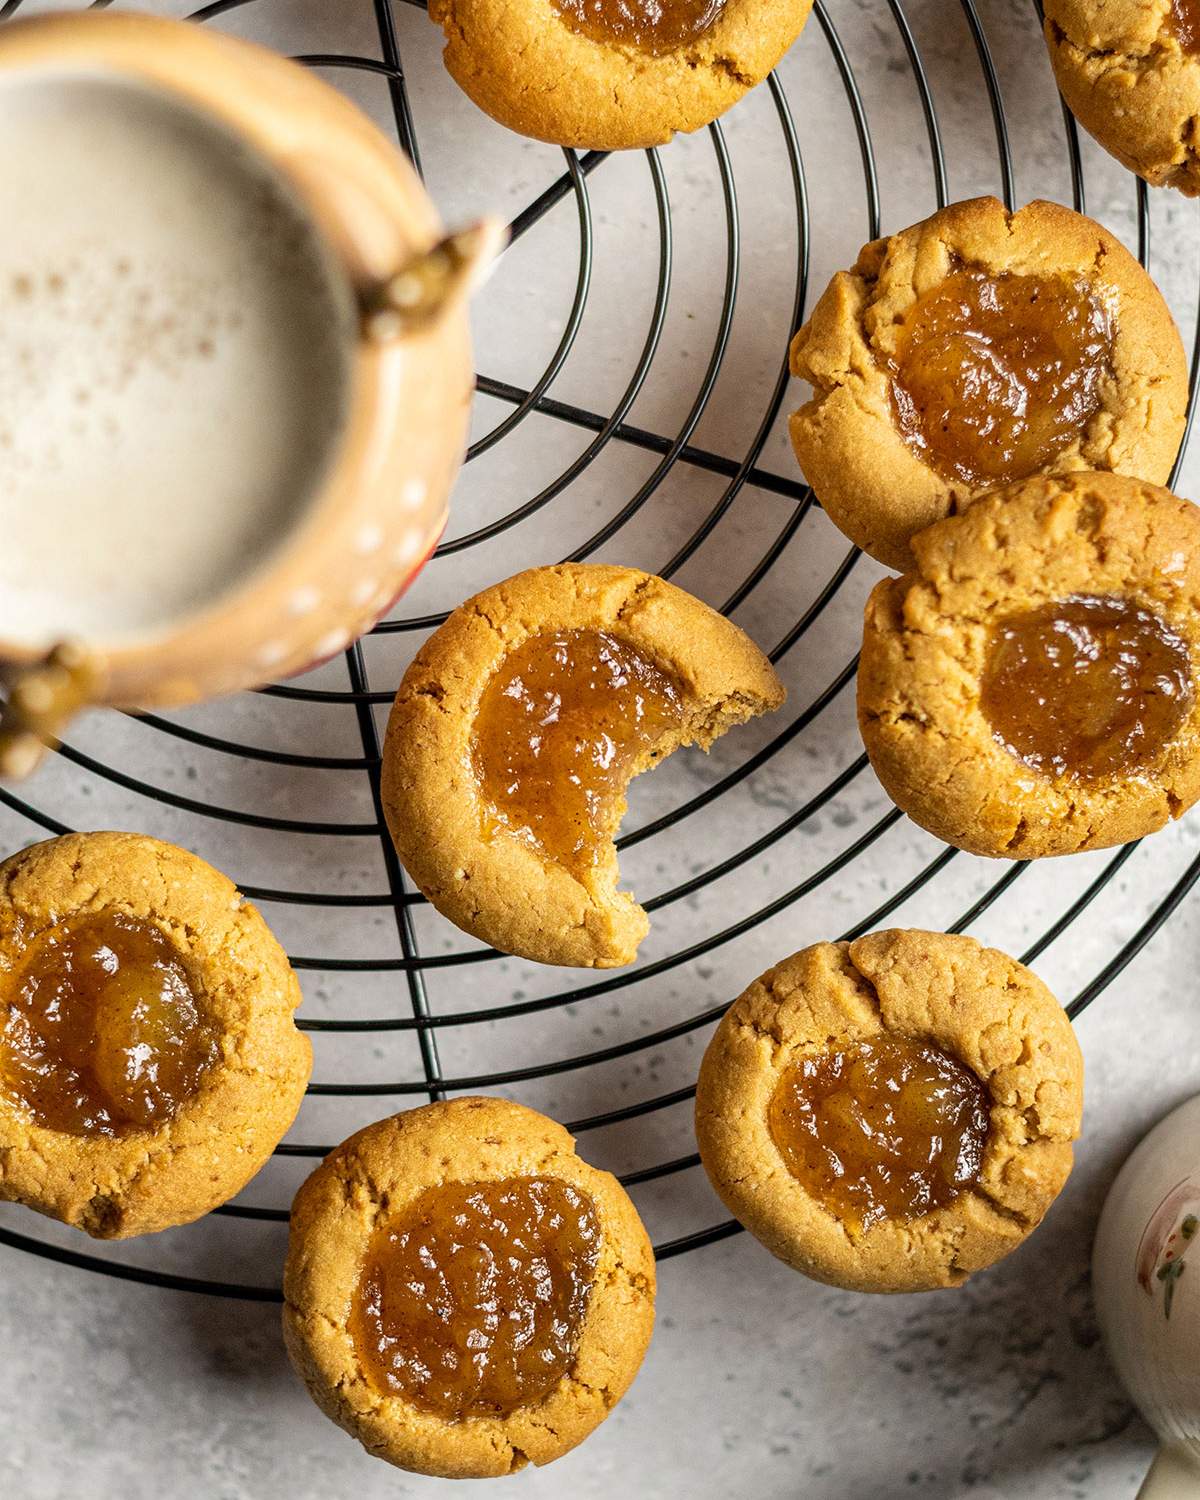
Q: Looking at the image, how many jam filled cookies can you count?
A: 8